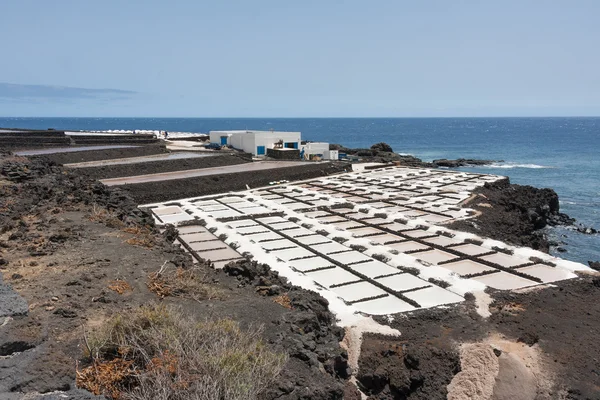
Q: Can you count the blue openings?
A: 3